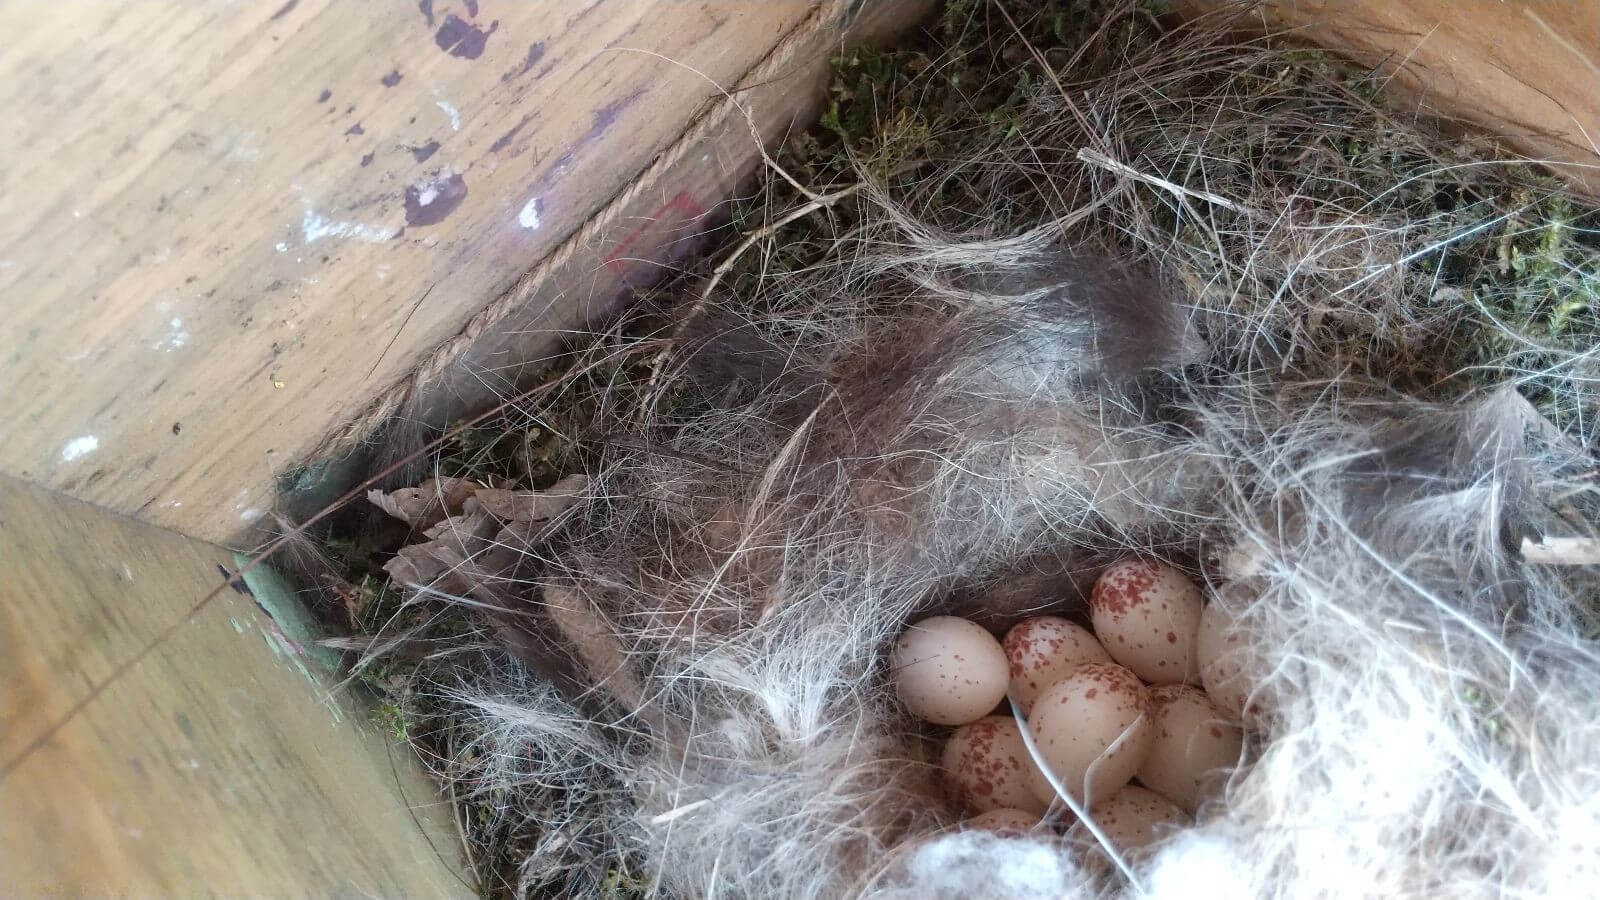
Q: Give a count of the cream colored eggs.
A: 9